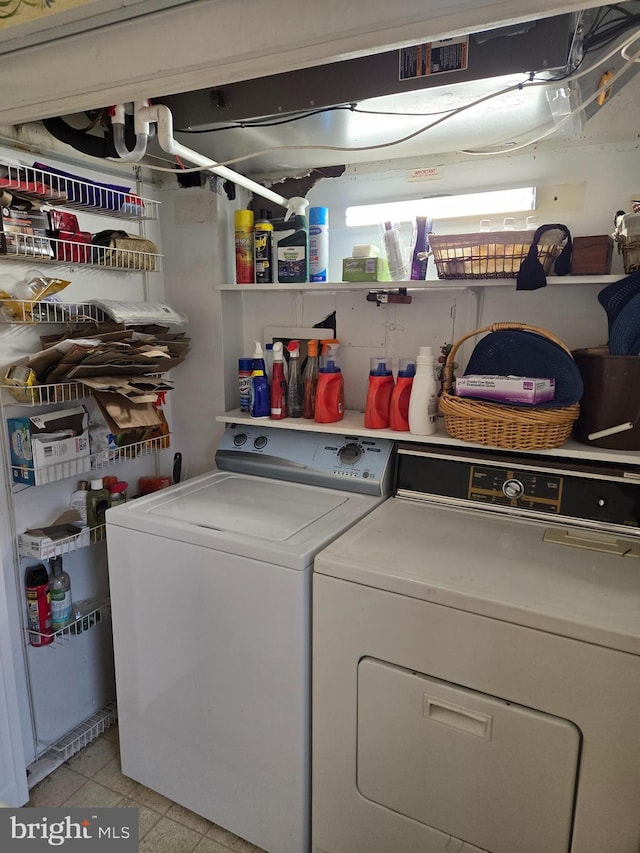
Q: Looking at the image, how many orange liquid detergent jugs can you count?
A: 3